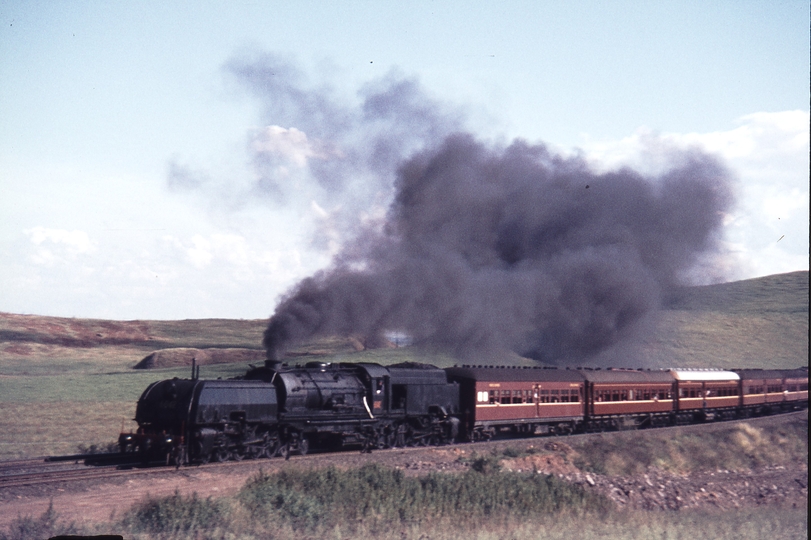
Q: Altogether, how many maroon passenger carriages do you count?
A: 5